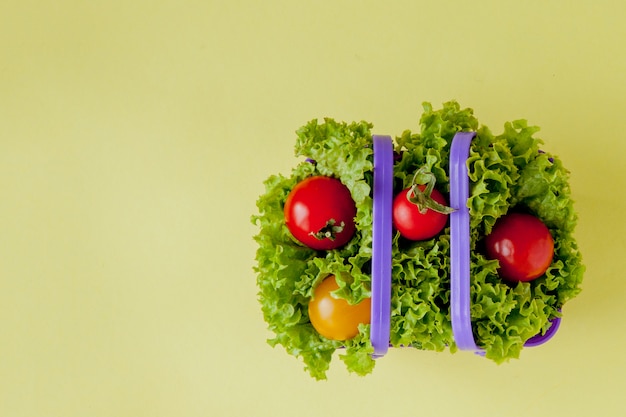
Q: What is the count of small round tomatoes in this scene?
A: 4